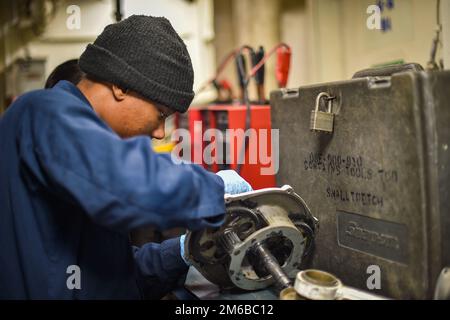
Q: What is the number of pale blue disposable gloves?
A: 2